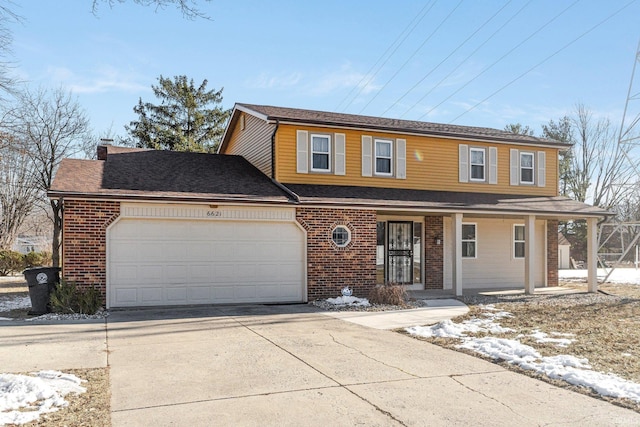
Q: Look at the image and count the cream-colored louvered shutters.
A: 8